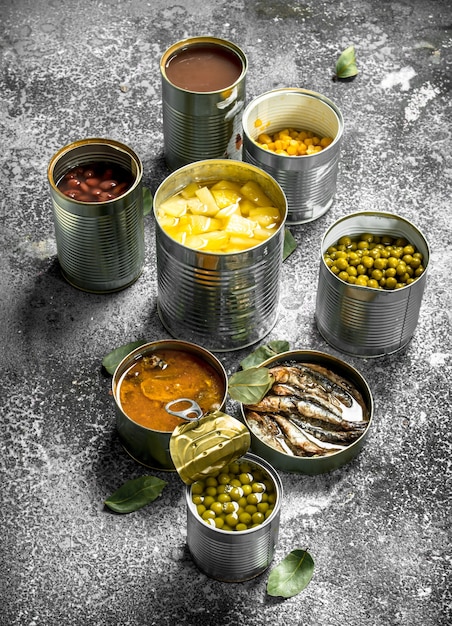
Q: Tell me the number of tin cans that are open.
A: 8